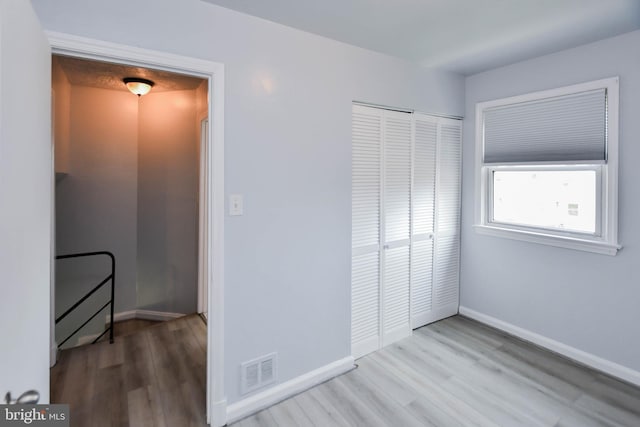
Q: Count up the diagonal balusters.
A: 3